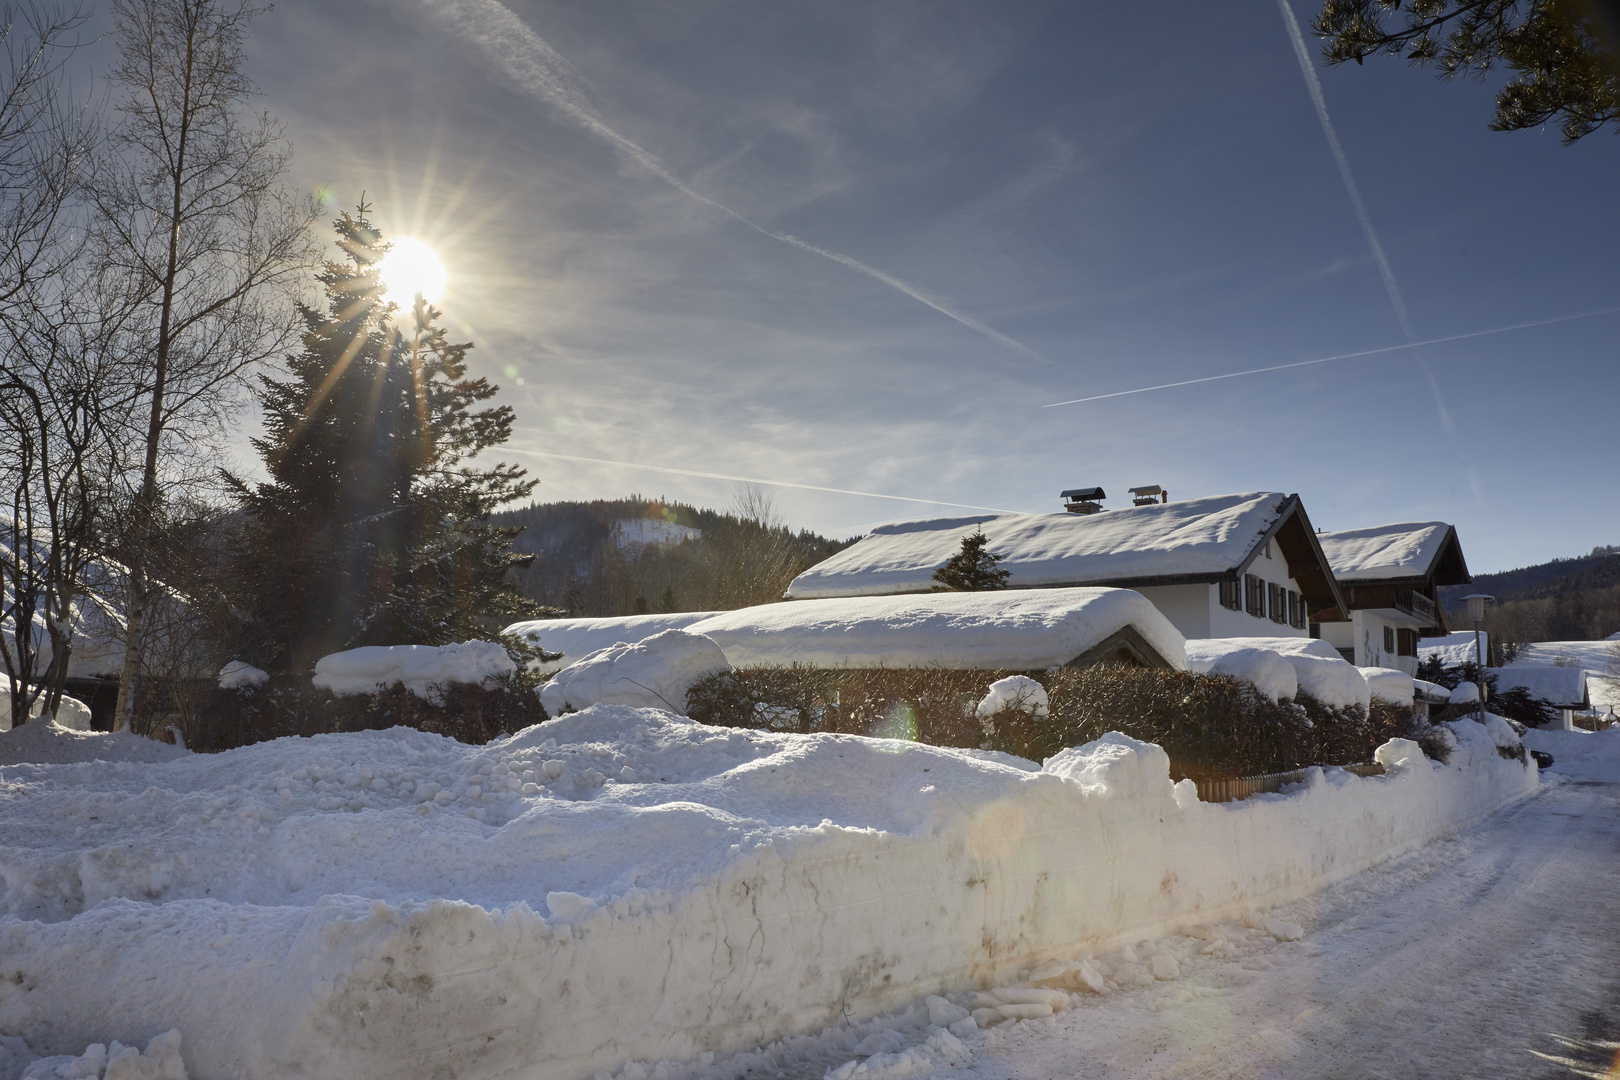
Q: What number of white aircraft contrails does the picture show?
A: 4